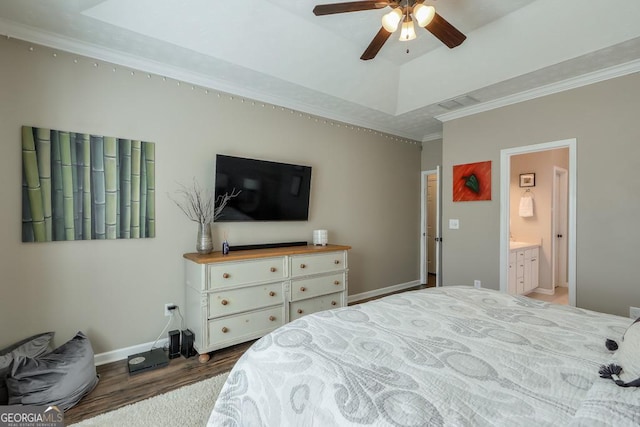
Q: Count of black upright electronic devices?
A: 2